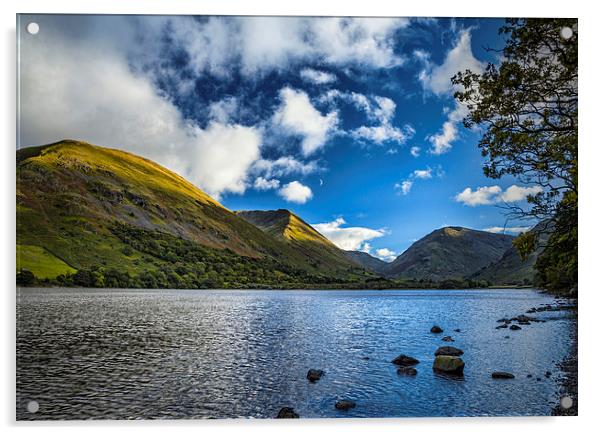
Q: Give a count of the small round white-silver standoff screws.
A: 4